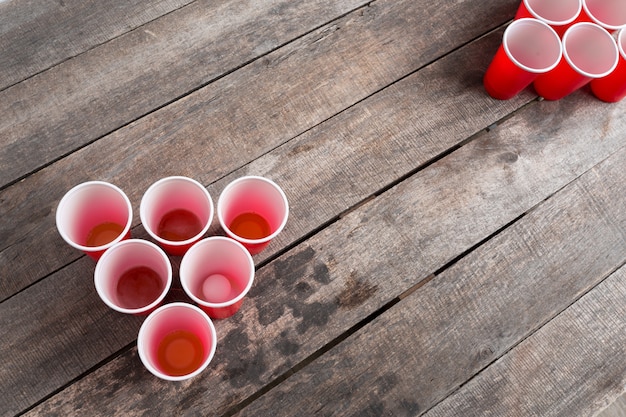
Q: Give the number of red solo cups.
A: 11